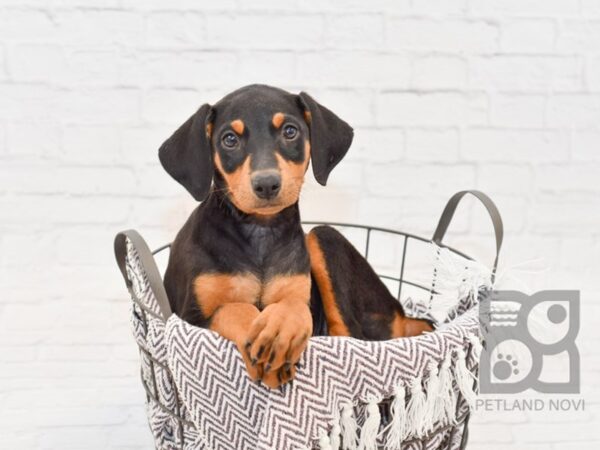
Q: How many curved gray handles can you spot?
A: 2